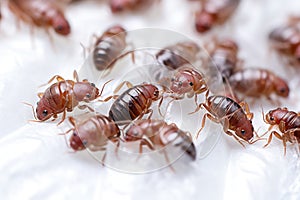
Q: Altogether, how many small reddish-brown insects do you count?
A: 15